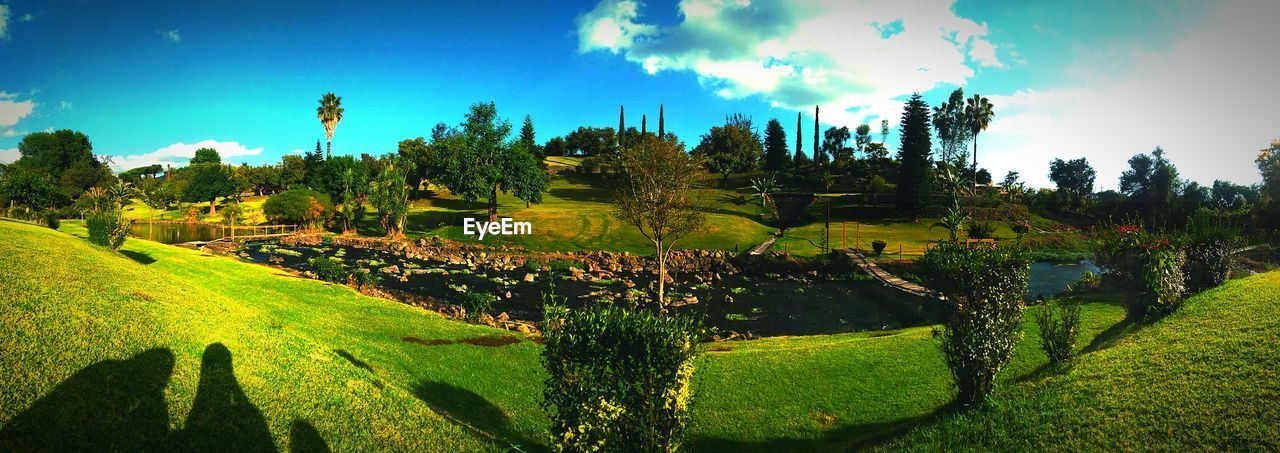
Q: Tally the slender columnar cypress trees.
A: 5